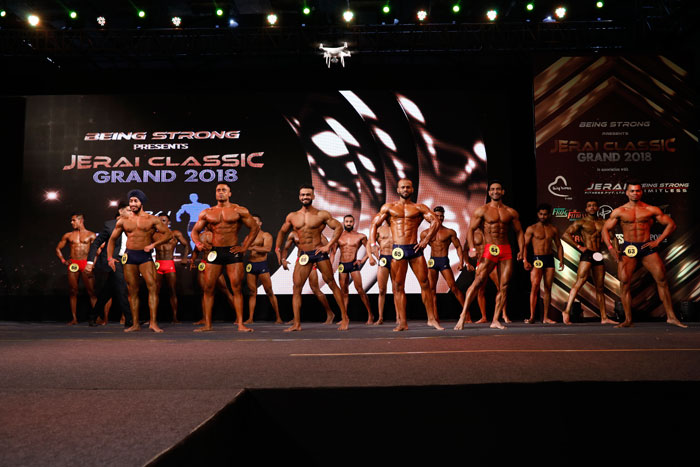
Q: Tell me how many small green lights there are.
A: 9